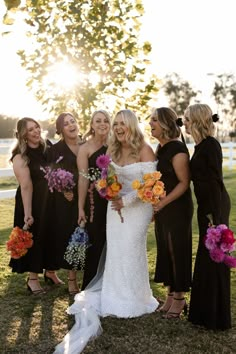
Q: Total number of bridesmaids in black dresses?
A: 5